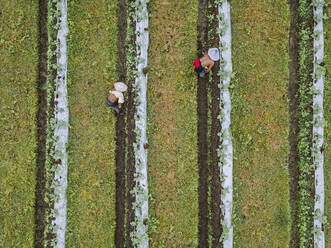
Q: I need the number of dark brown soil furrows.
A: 4